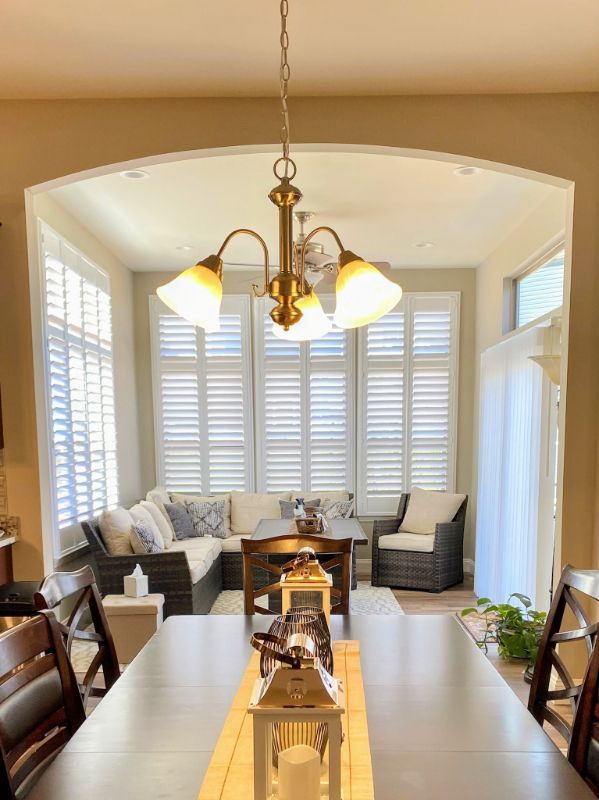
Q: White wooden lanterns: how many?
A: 2